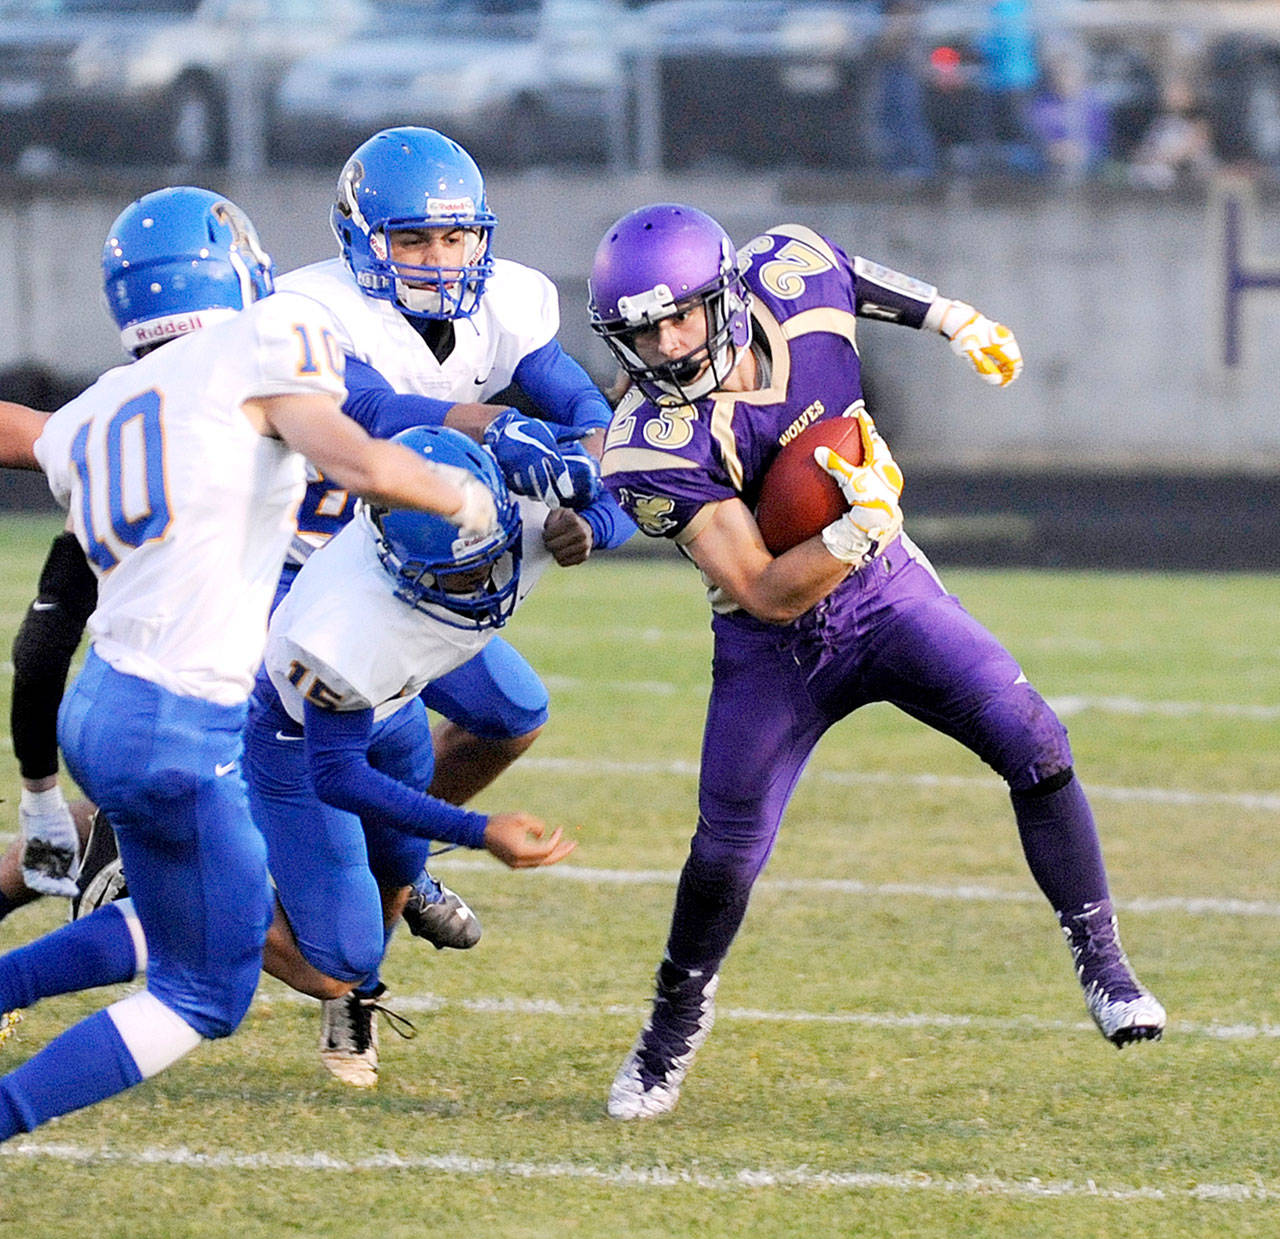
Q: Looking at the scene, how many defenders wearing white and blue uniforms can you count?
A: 3